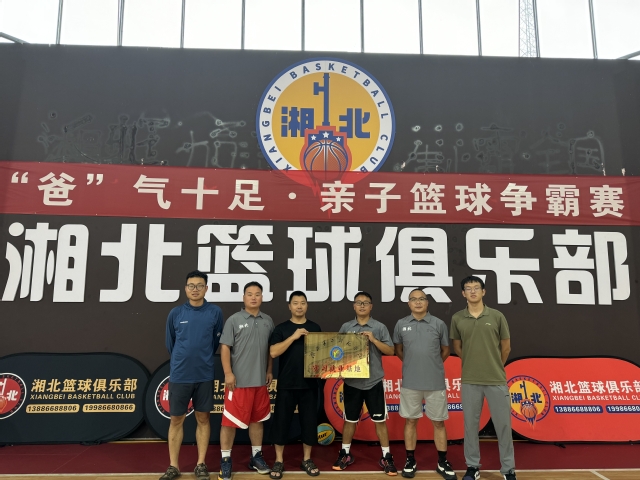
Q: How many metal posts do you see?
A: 10